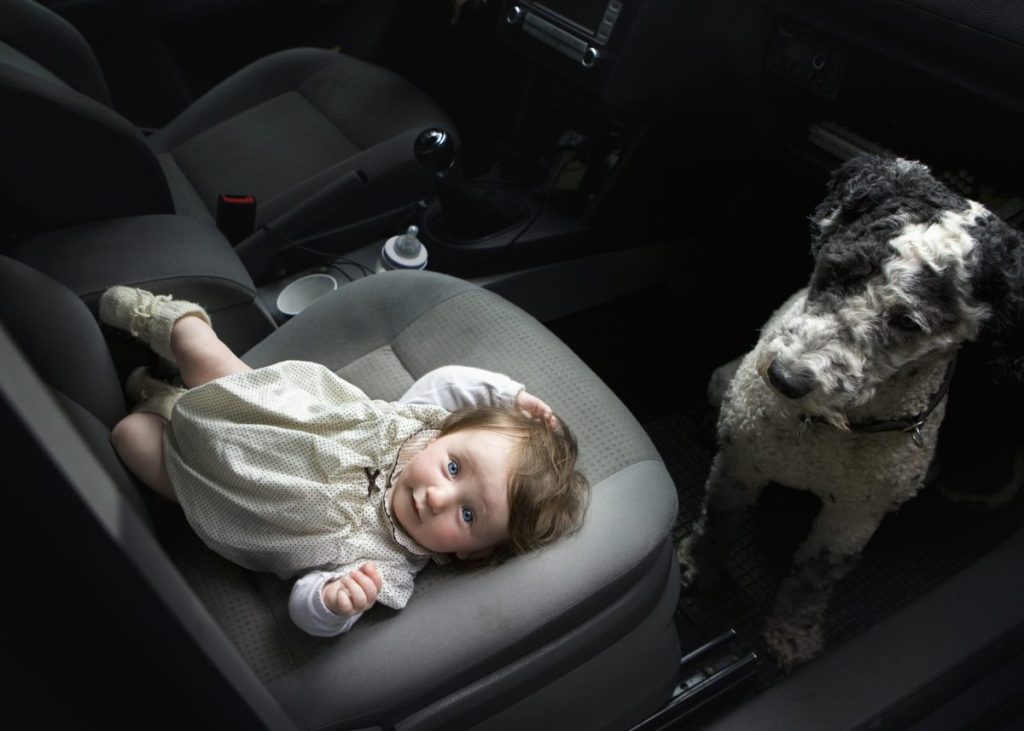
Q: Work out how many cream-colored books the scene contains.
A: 0